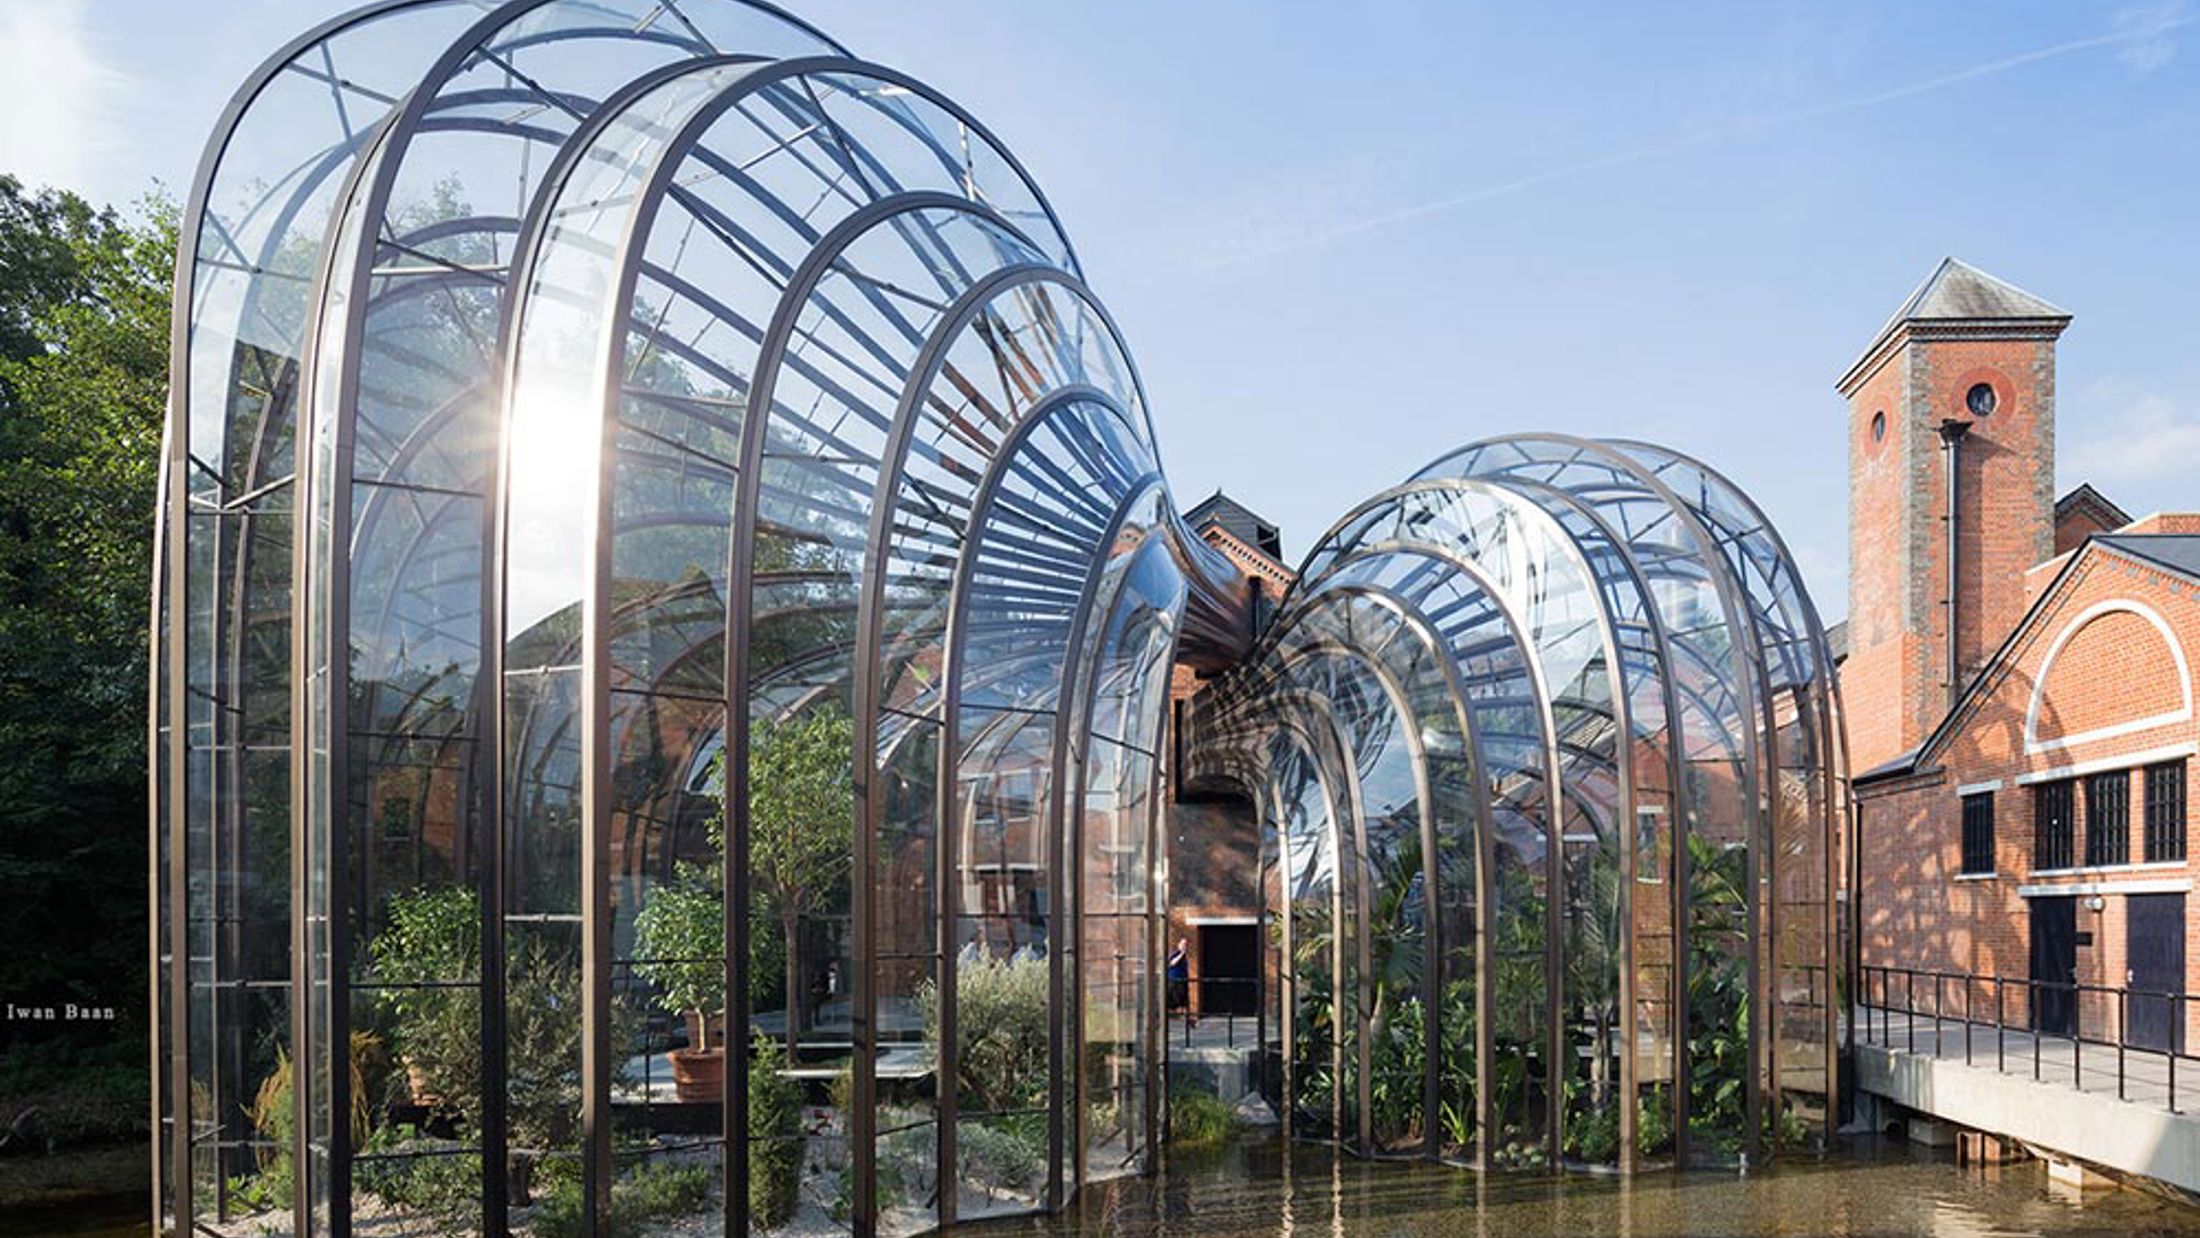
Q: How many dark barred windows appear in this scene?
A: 4